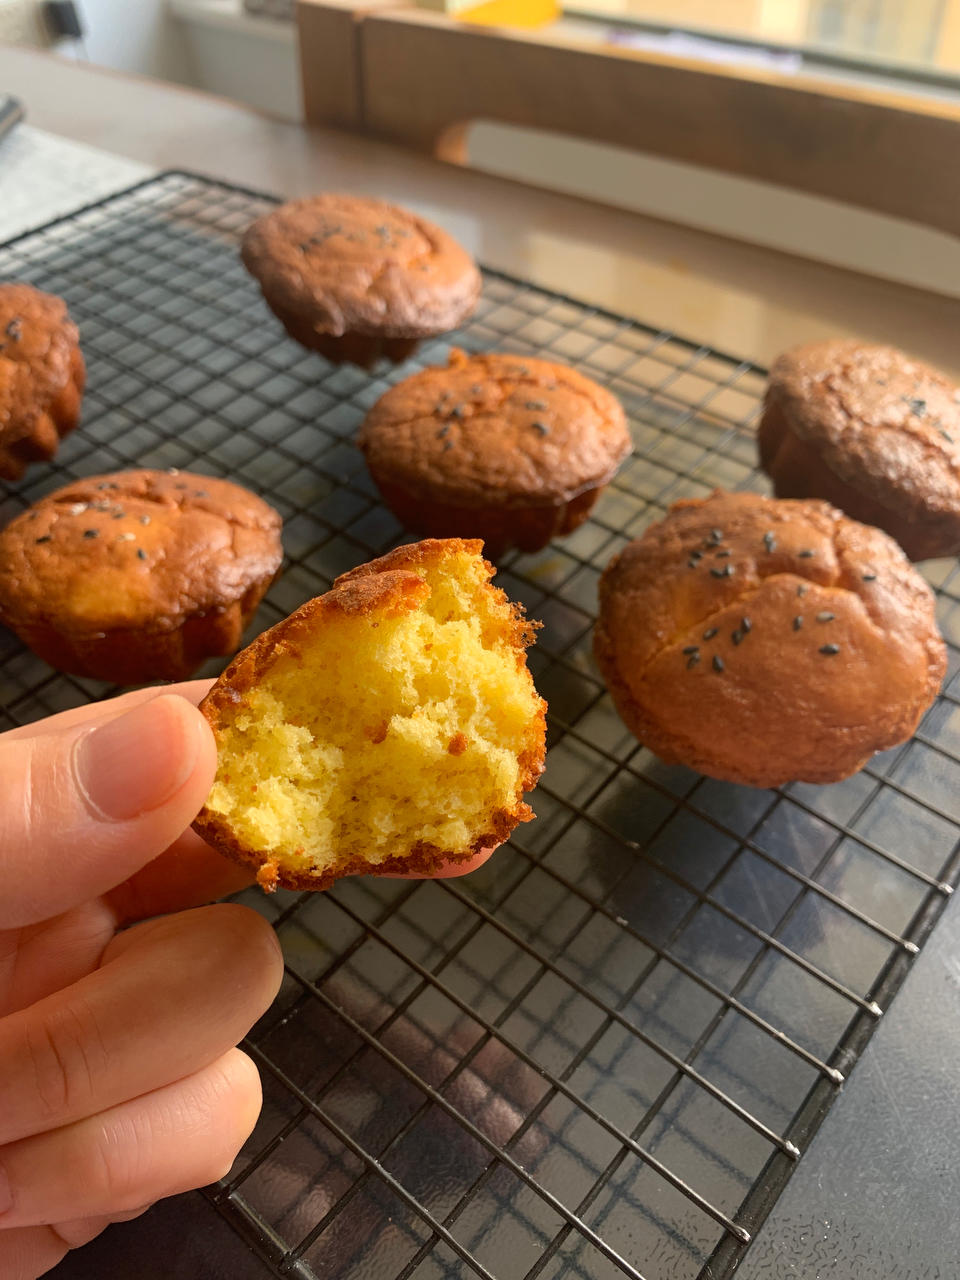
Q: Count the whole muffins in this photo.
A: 6